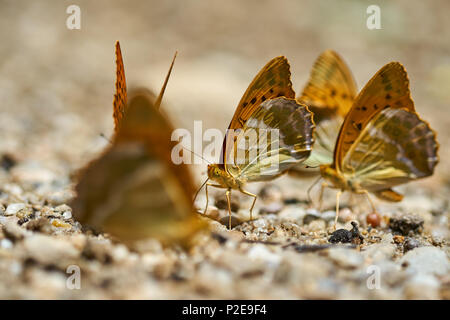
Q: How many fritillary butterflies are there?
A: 5